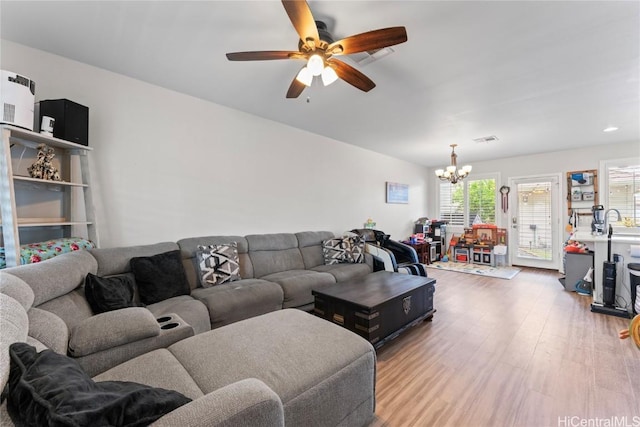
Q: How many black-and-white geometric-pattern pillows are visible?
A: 2